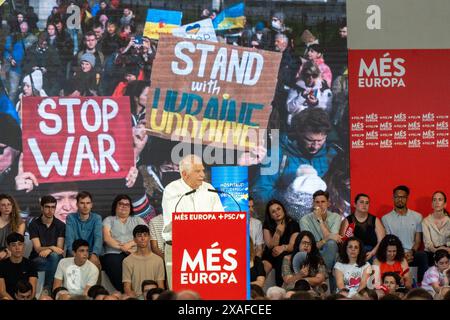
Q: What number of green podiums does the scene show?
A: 0